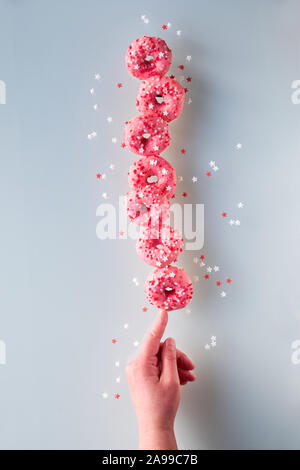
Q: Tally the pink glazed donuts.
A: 7